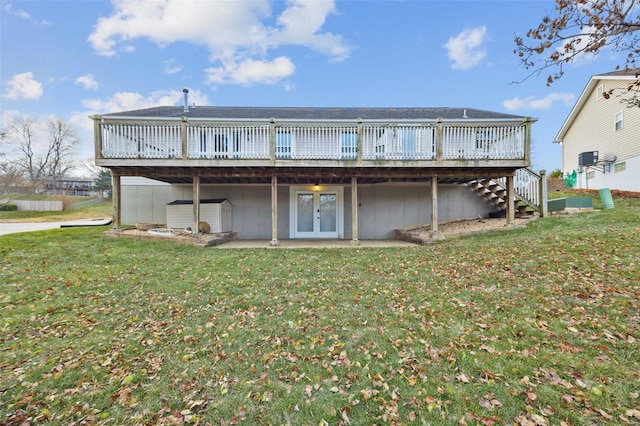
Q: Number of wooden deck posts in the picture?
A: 6